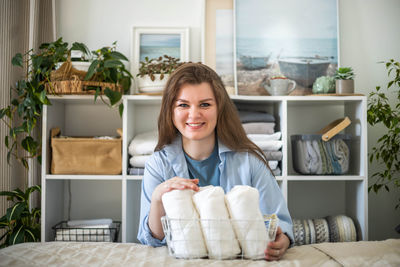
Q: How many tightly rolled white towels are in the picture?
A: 3